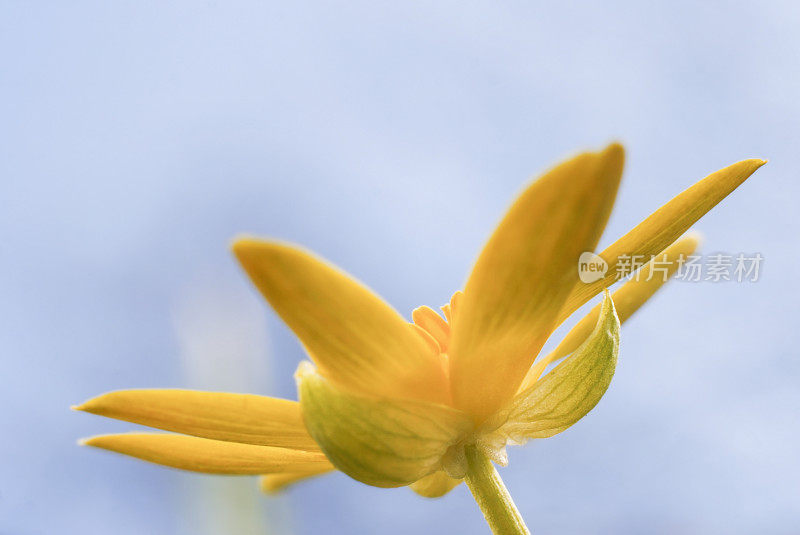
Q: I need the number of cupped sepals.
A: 2